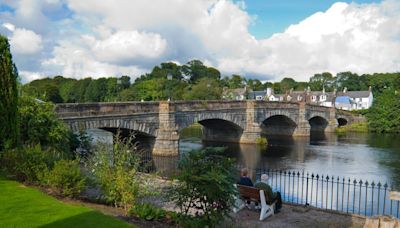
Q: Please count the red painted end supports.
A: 0